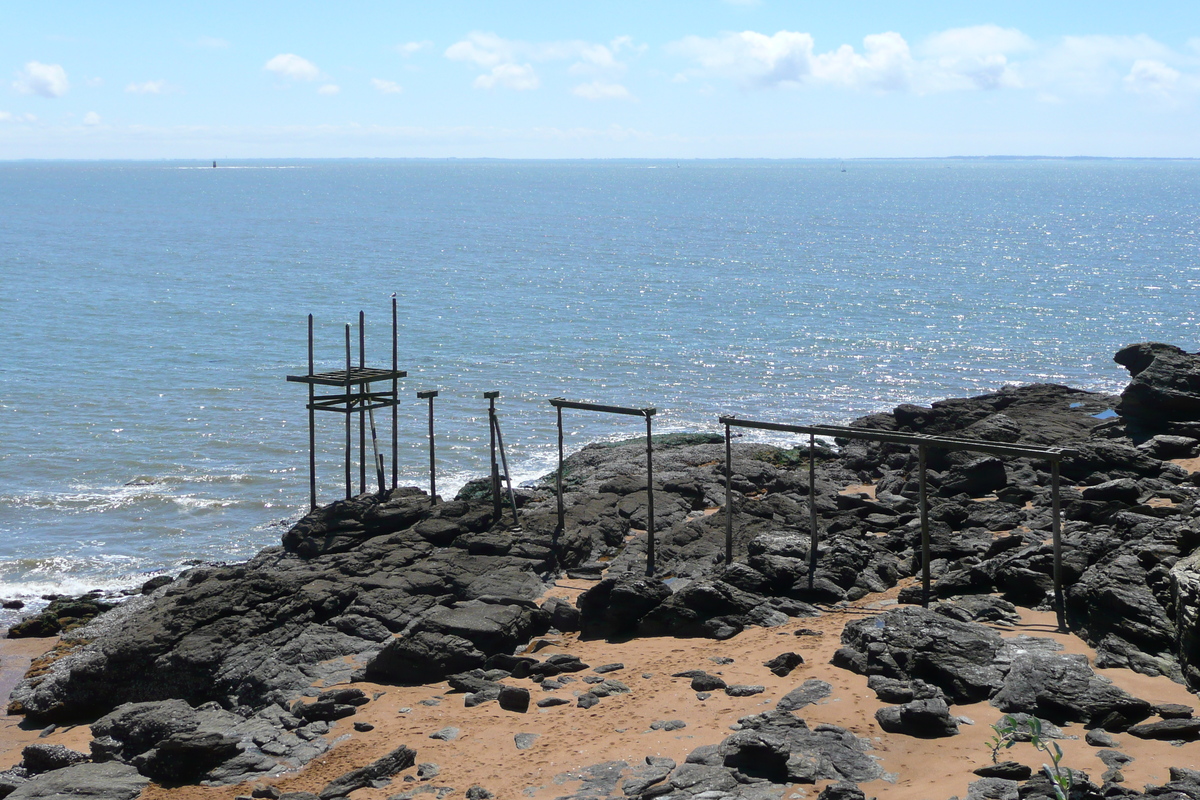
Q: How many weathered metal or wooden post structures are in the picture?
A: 5